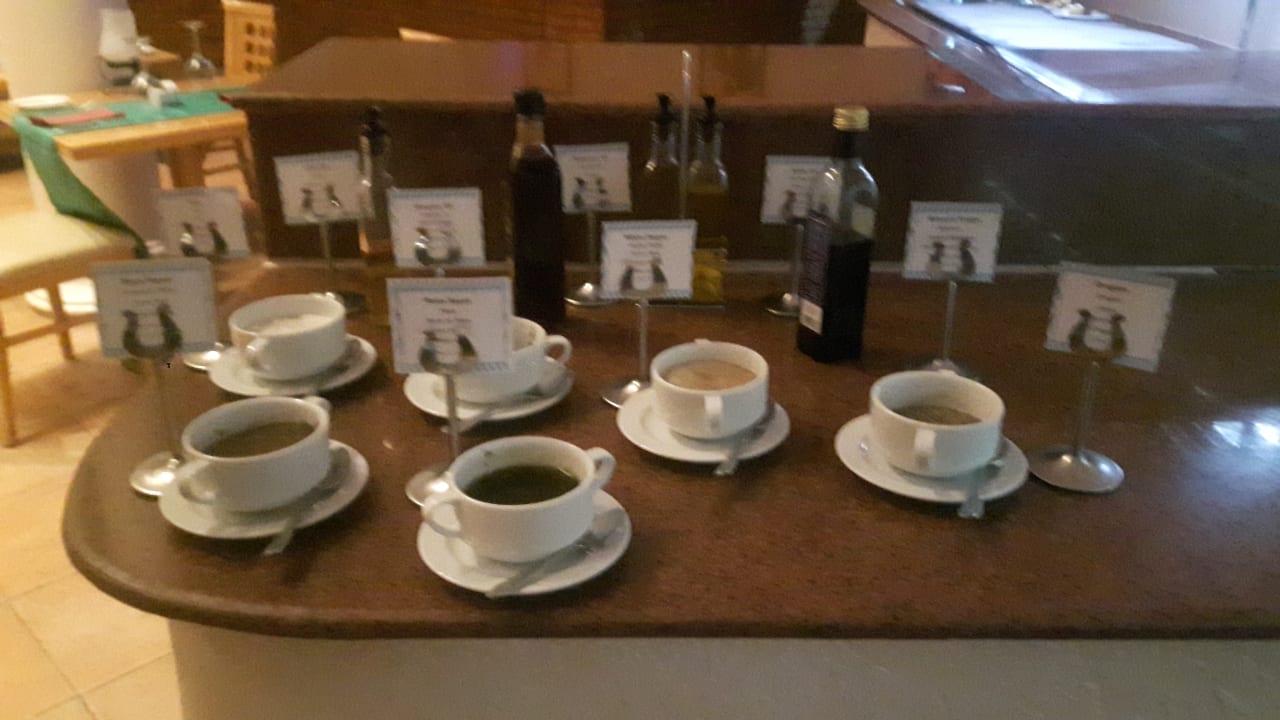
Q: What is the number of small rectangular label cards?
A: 10